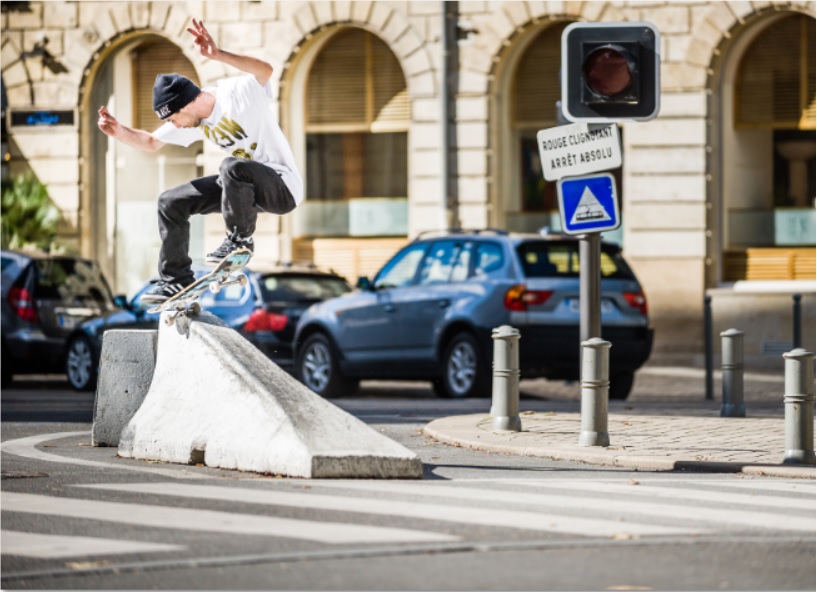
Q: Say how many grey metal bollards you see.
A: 4